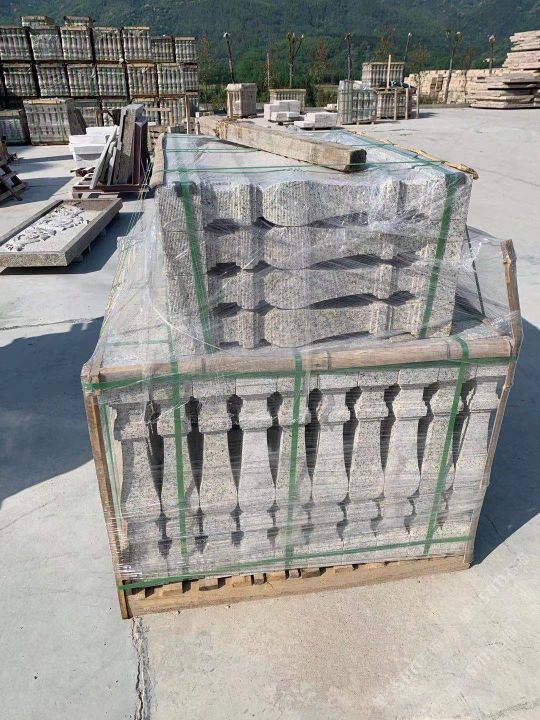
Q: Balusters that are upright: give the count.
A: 10